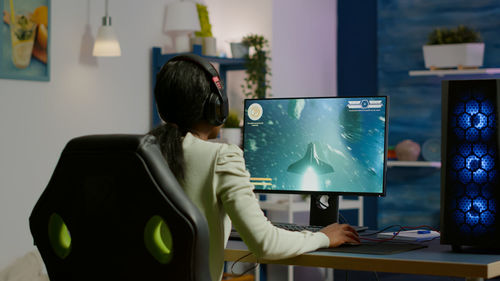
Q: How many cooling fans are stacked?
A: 3